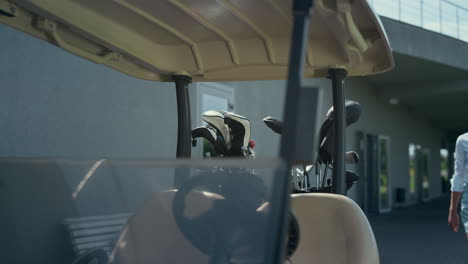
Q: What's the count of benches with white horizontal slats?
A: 1